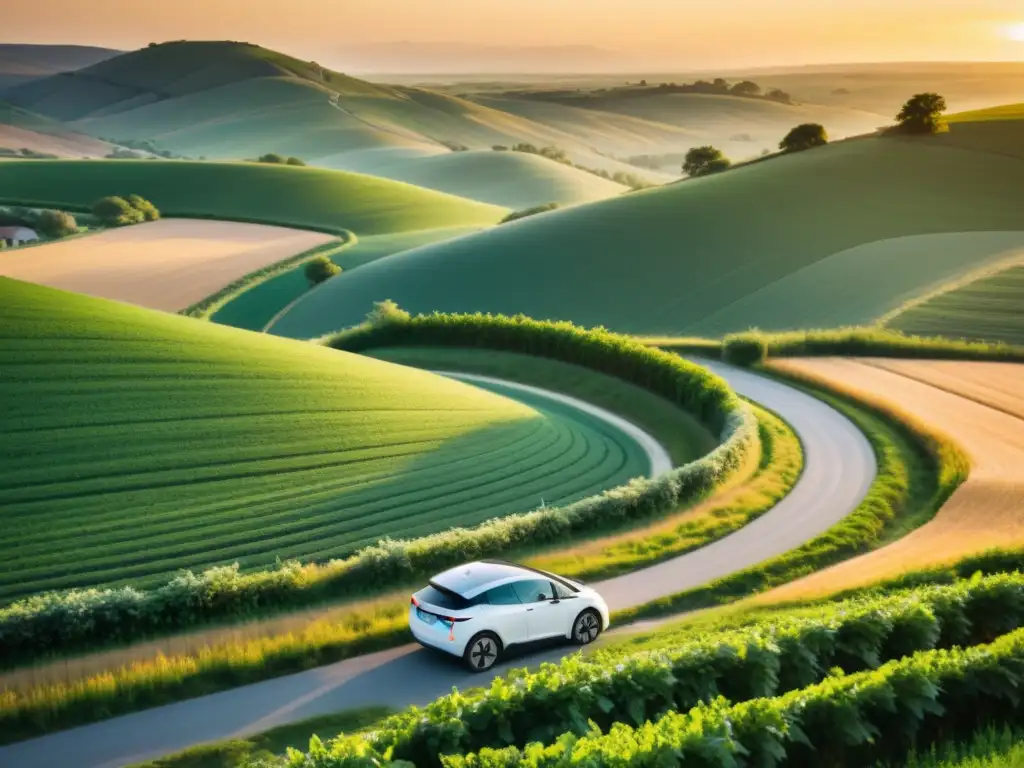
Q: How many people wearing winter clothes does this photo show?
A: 0